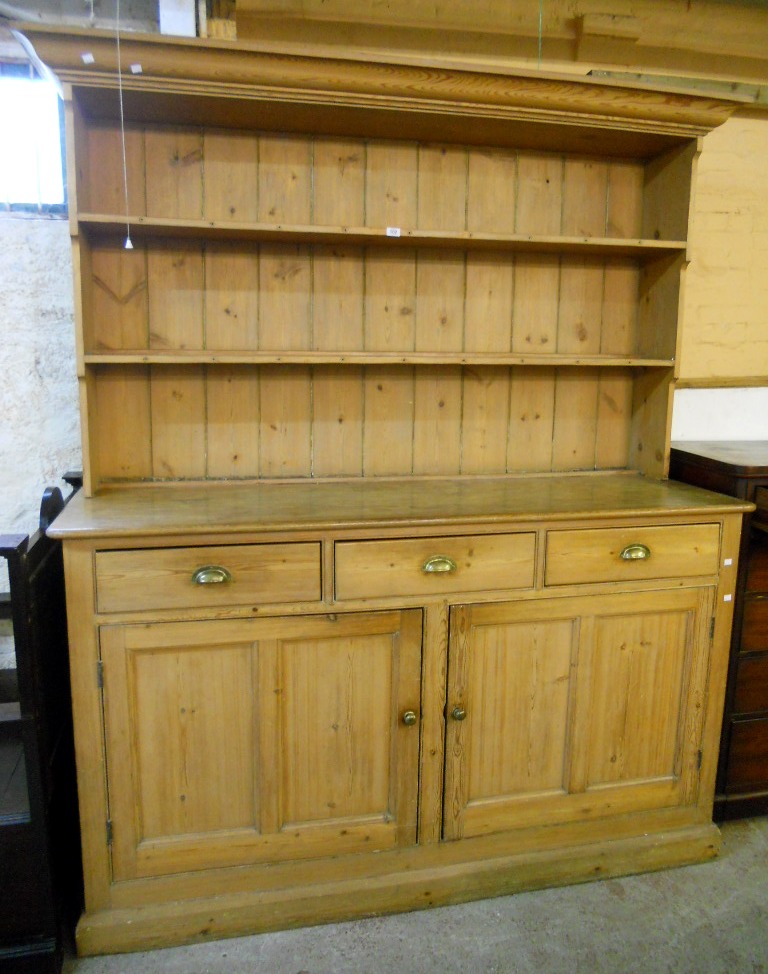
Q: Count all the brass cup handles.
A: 3